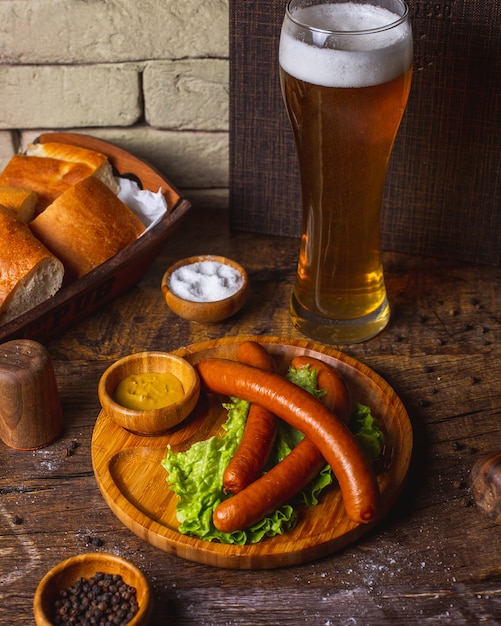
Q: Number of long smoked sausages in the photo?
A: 3